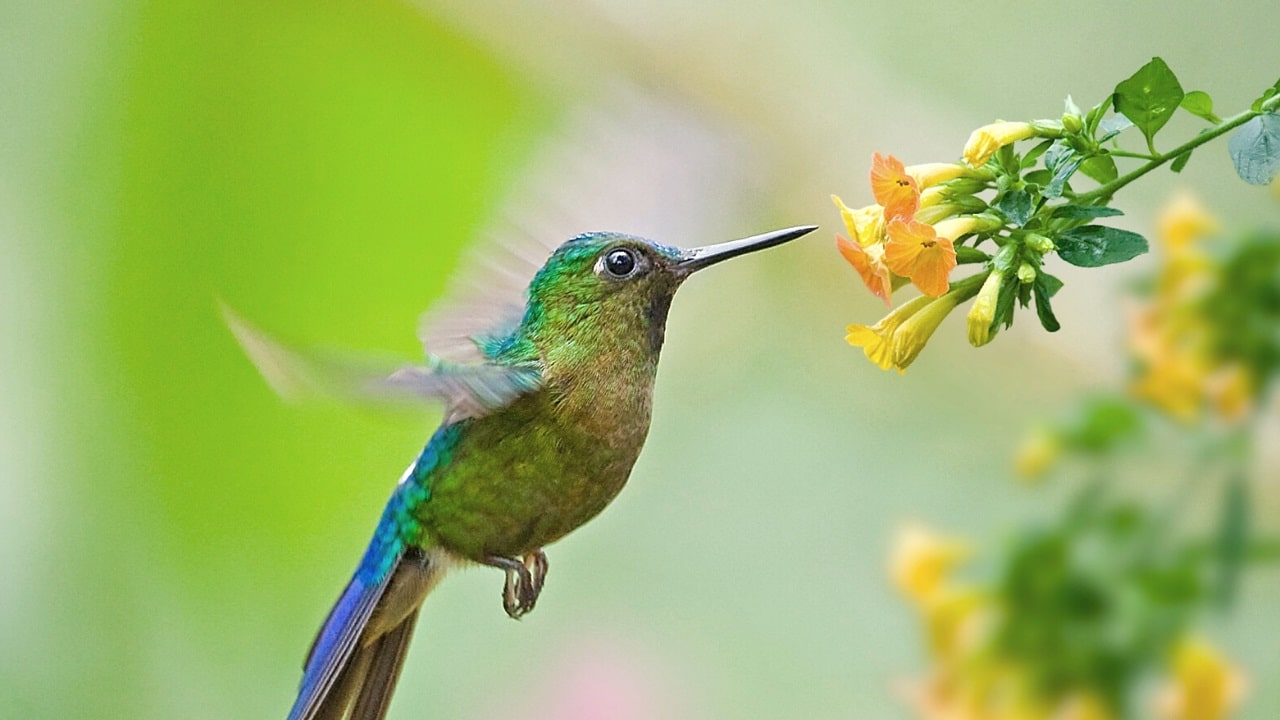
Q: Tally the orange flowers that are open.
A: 3